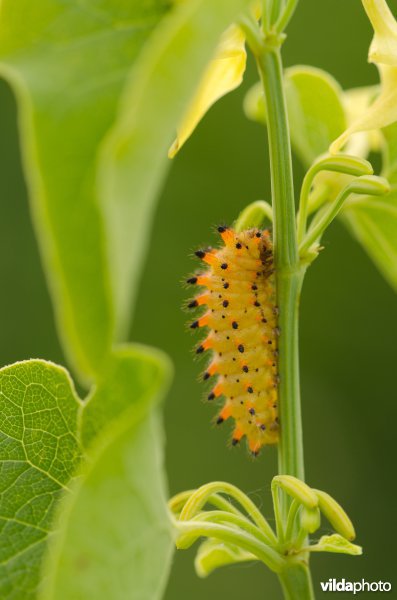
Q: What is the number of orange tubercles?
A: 11